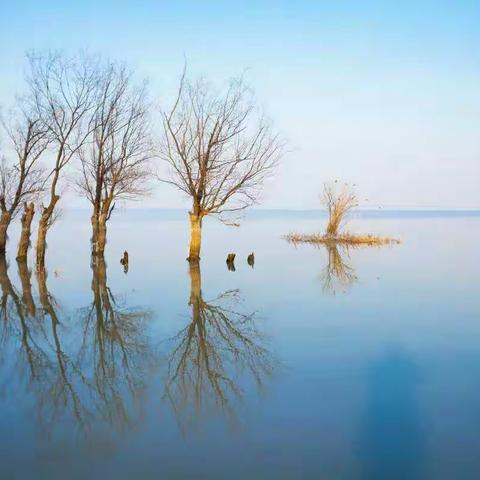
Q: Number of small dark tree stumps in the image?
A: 3